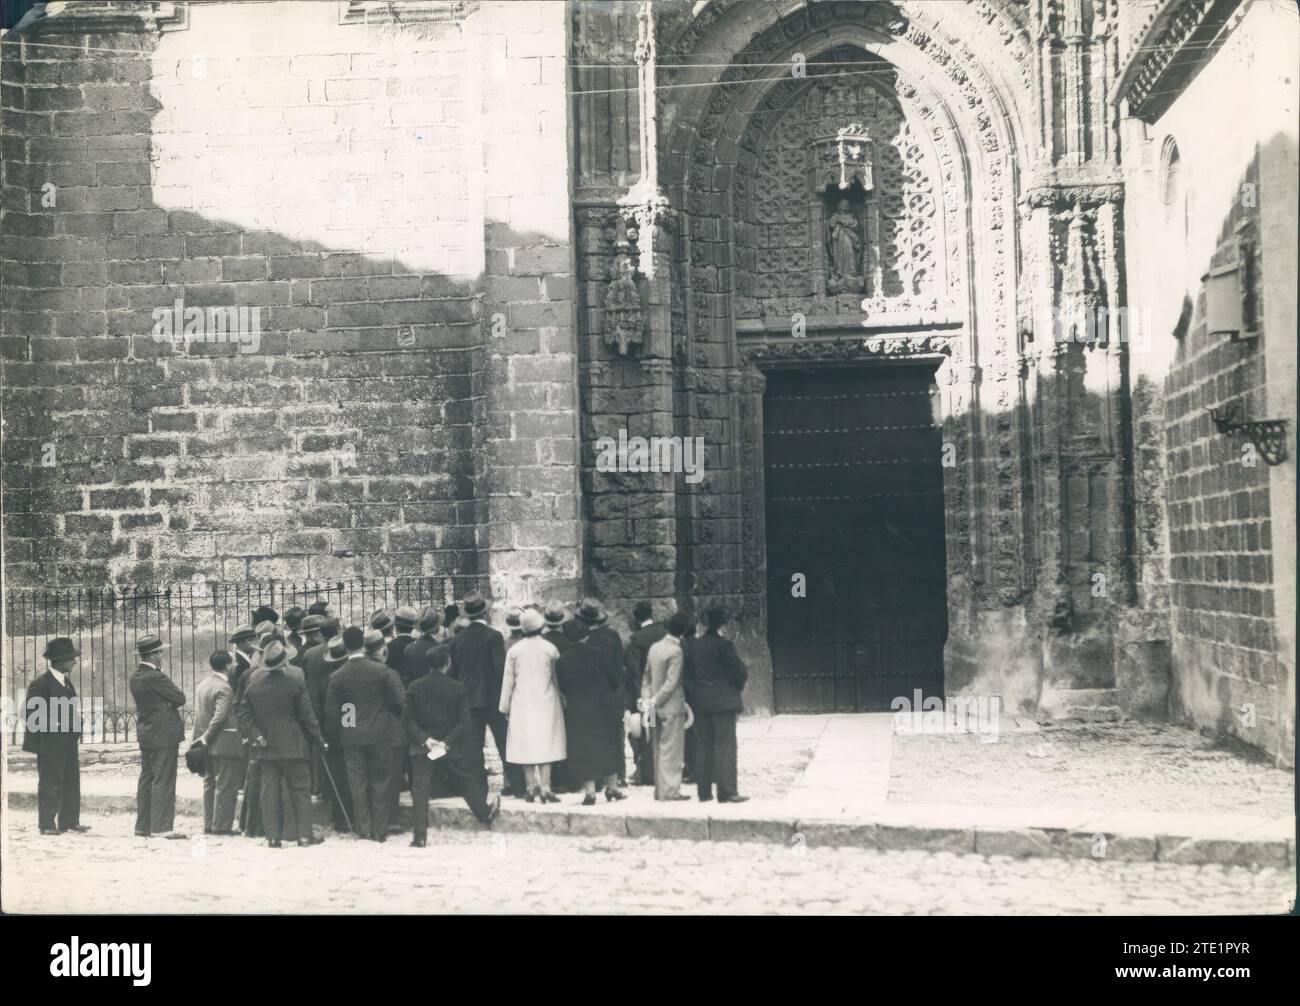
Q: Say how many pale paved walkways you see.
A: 1